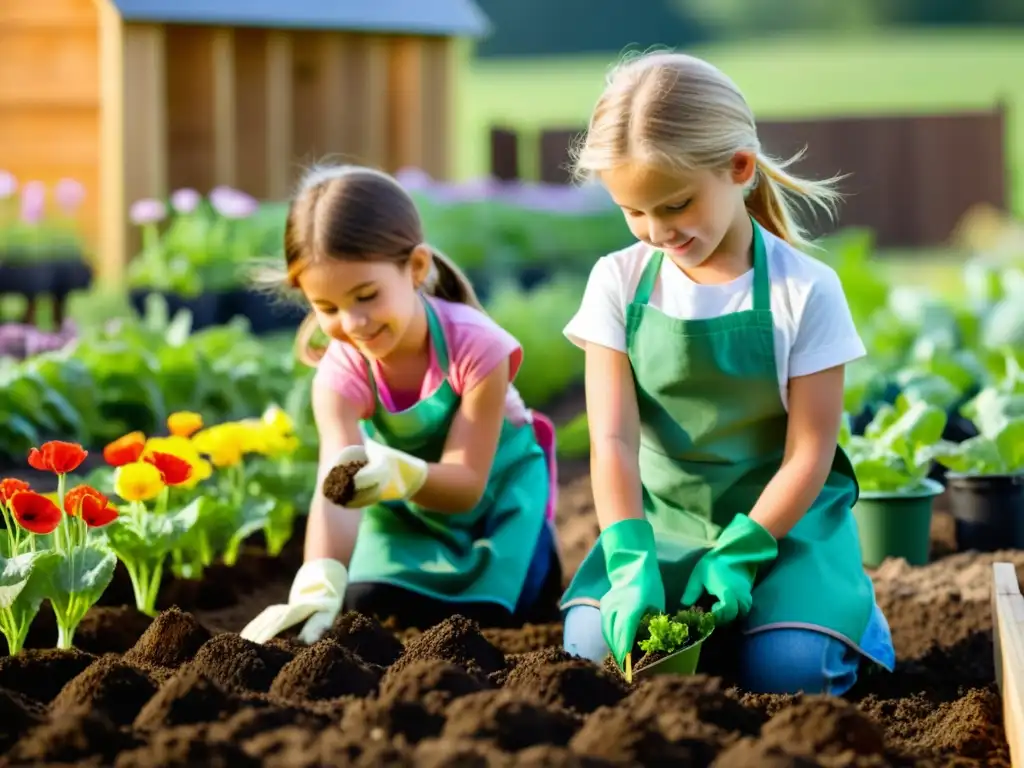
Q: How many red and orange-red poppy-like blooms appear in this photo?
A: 6